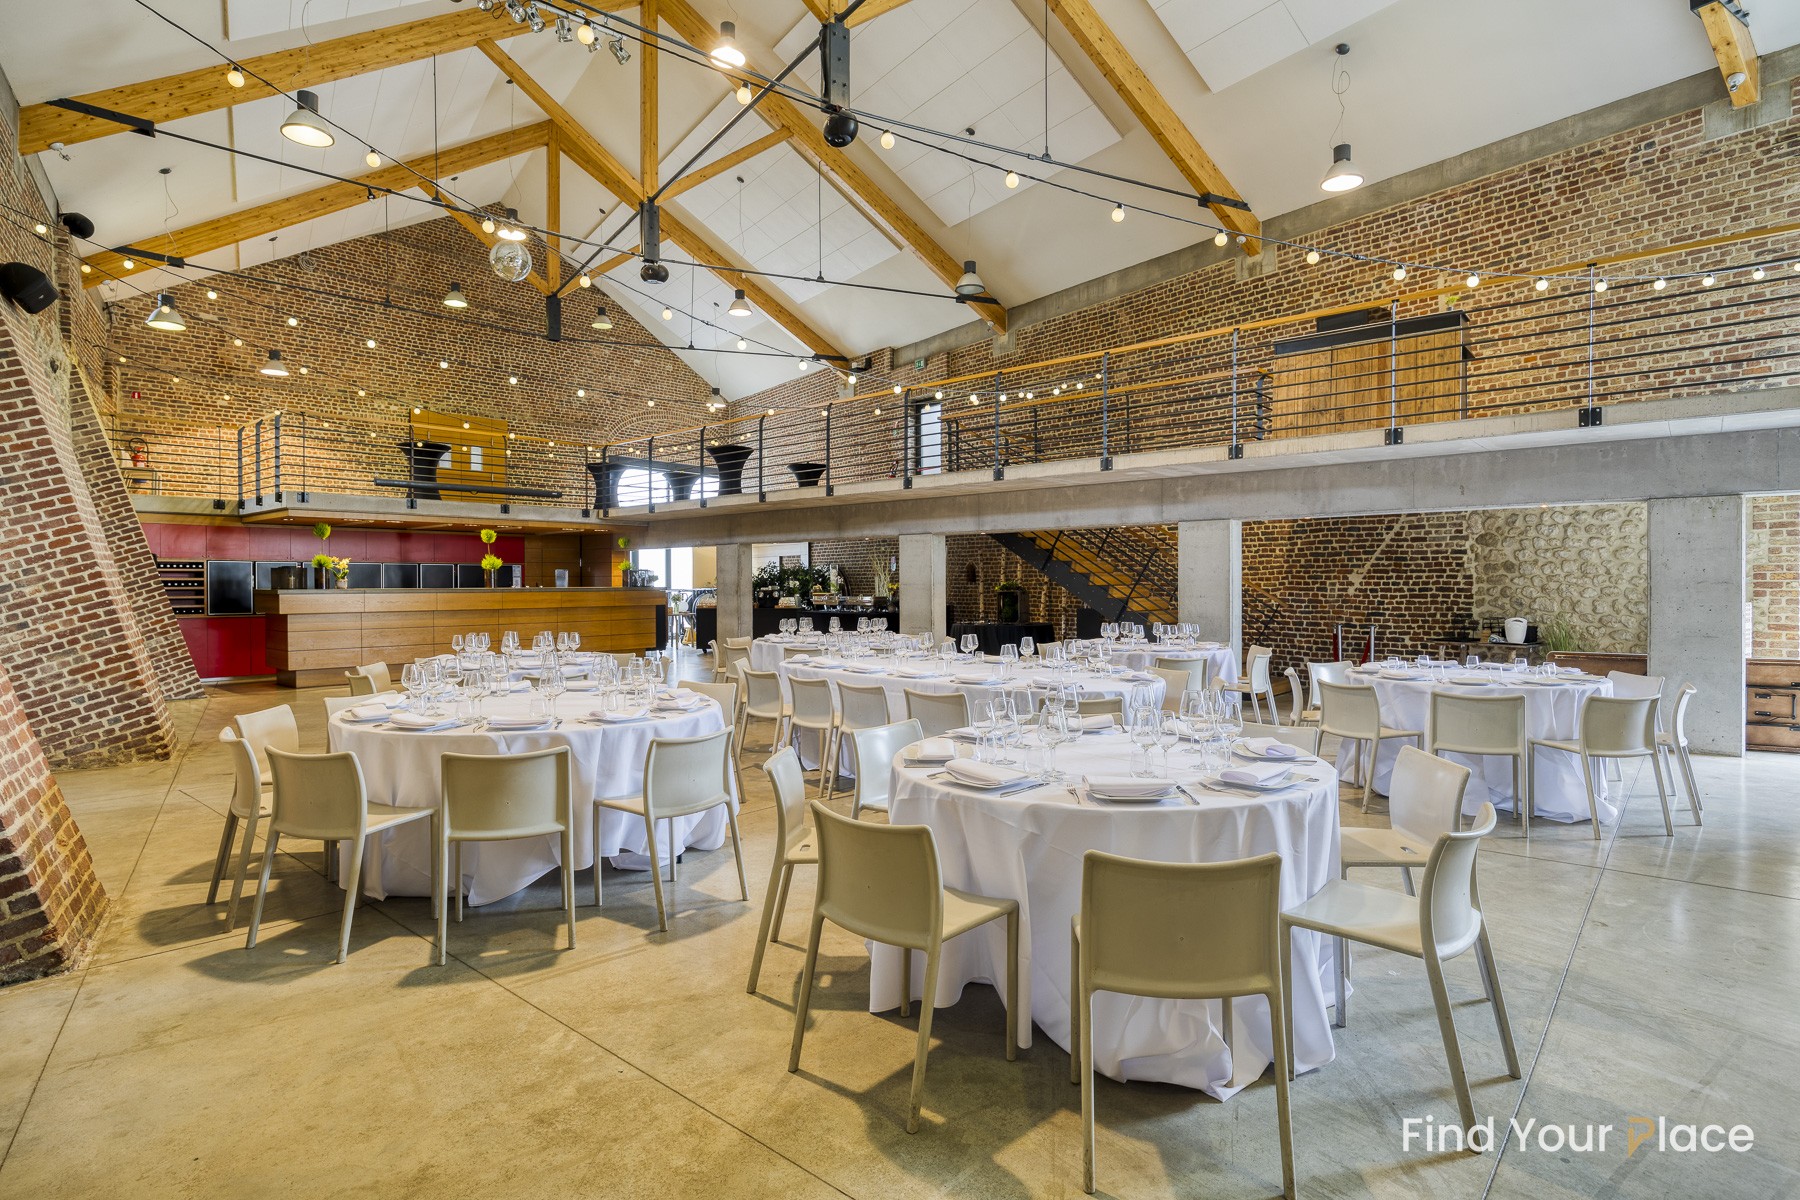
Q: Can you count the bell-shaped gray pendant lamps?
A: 11